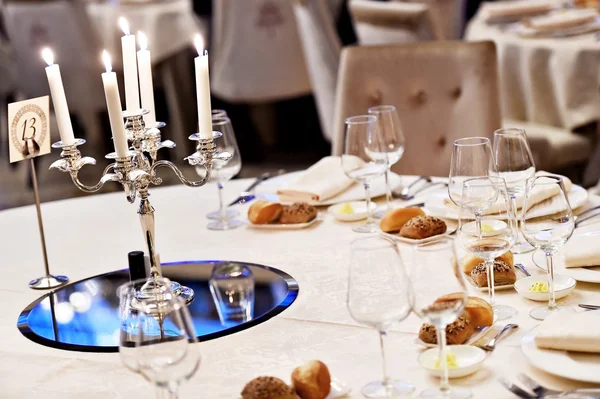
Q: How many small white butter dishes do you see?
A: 4